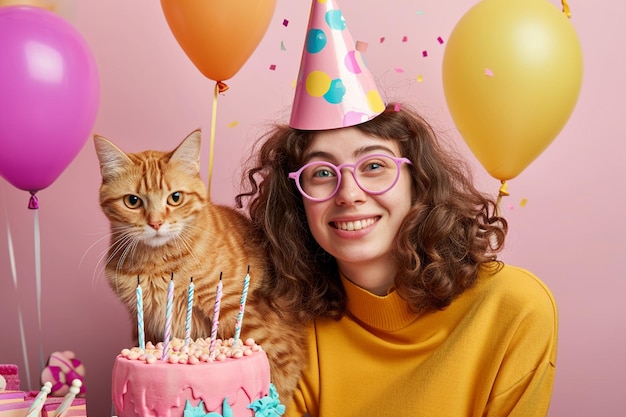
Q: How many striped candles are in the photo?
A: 5